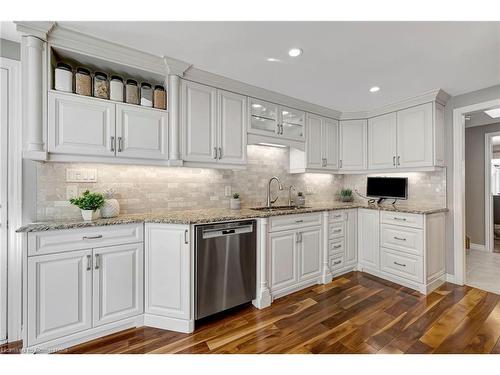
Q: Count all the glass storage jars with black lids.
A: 7